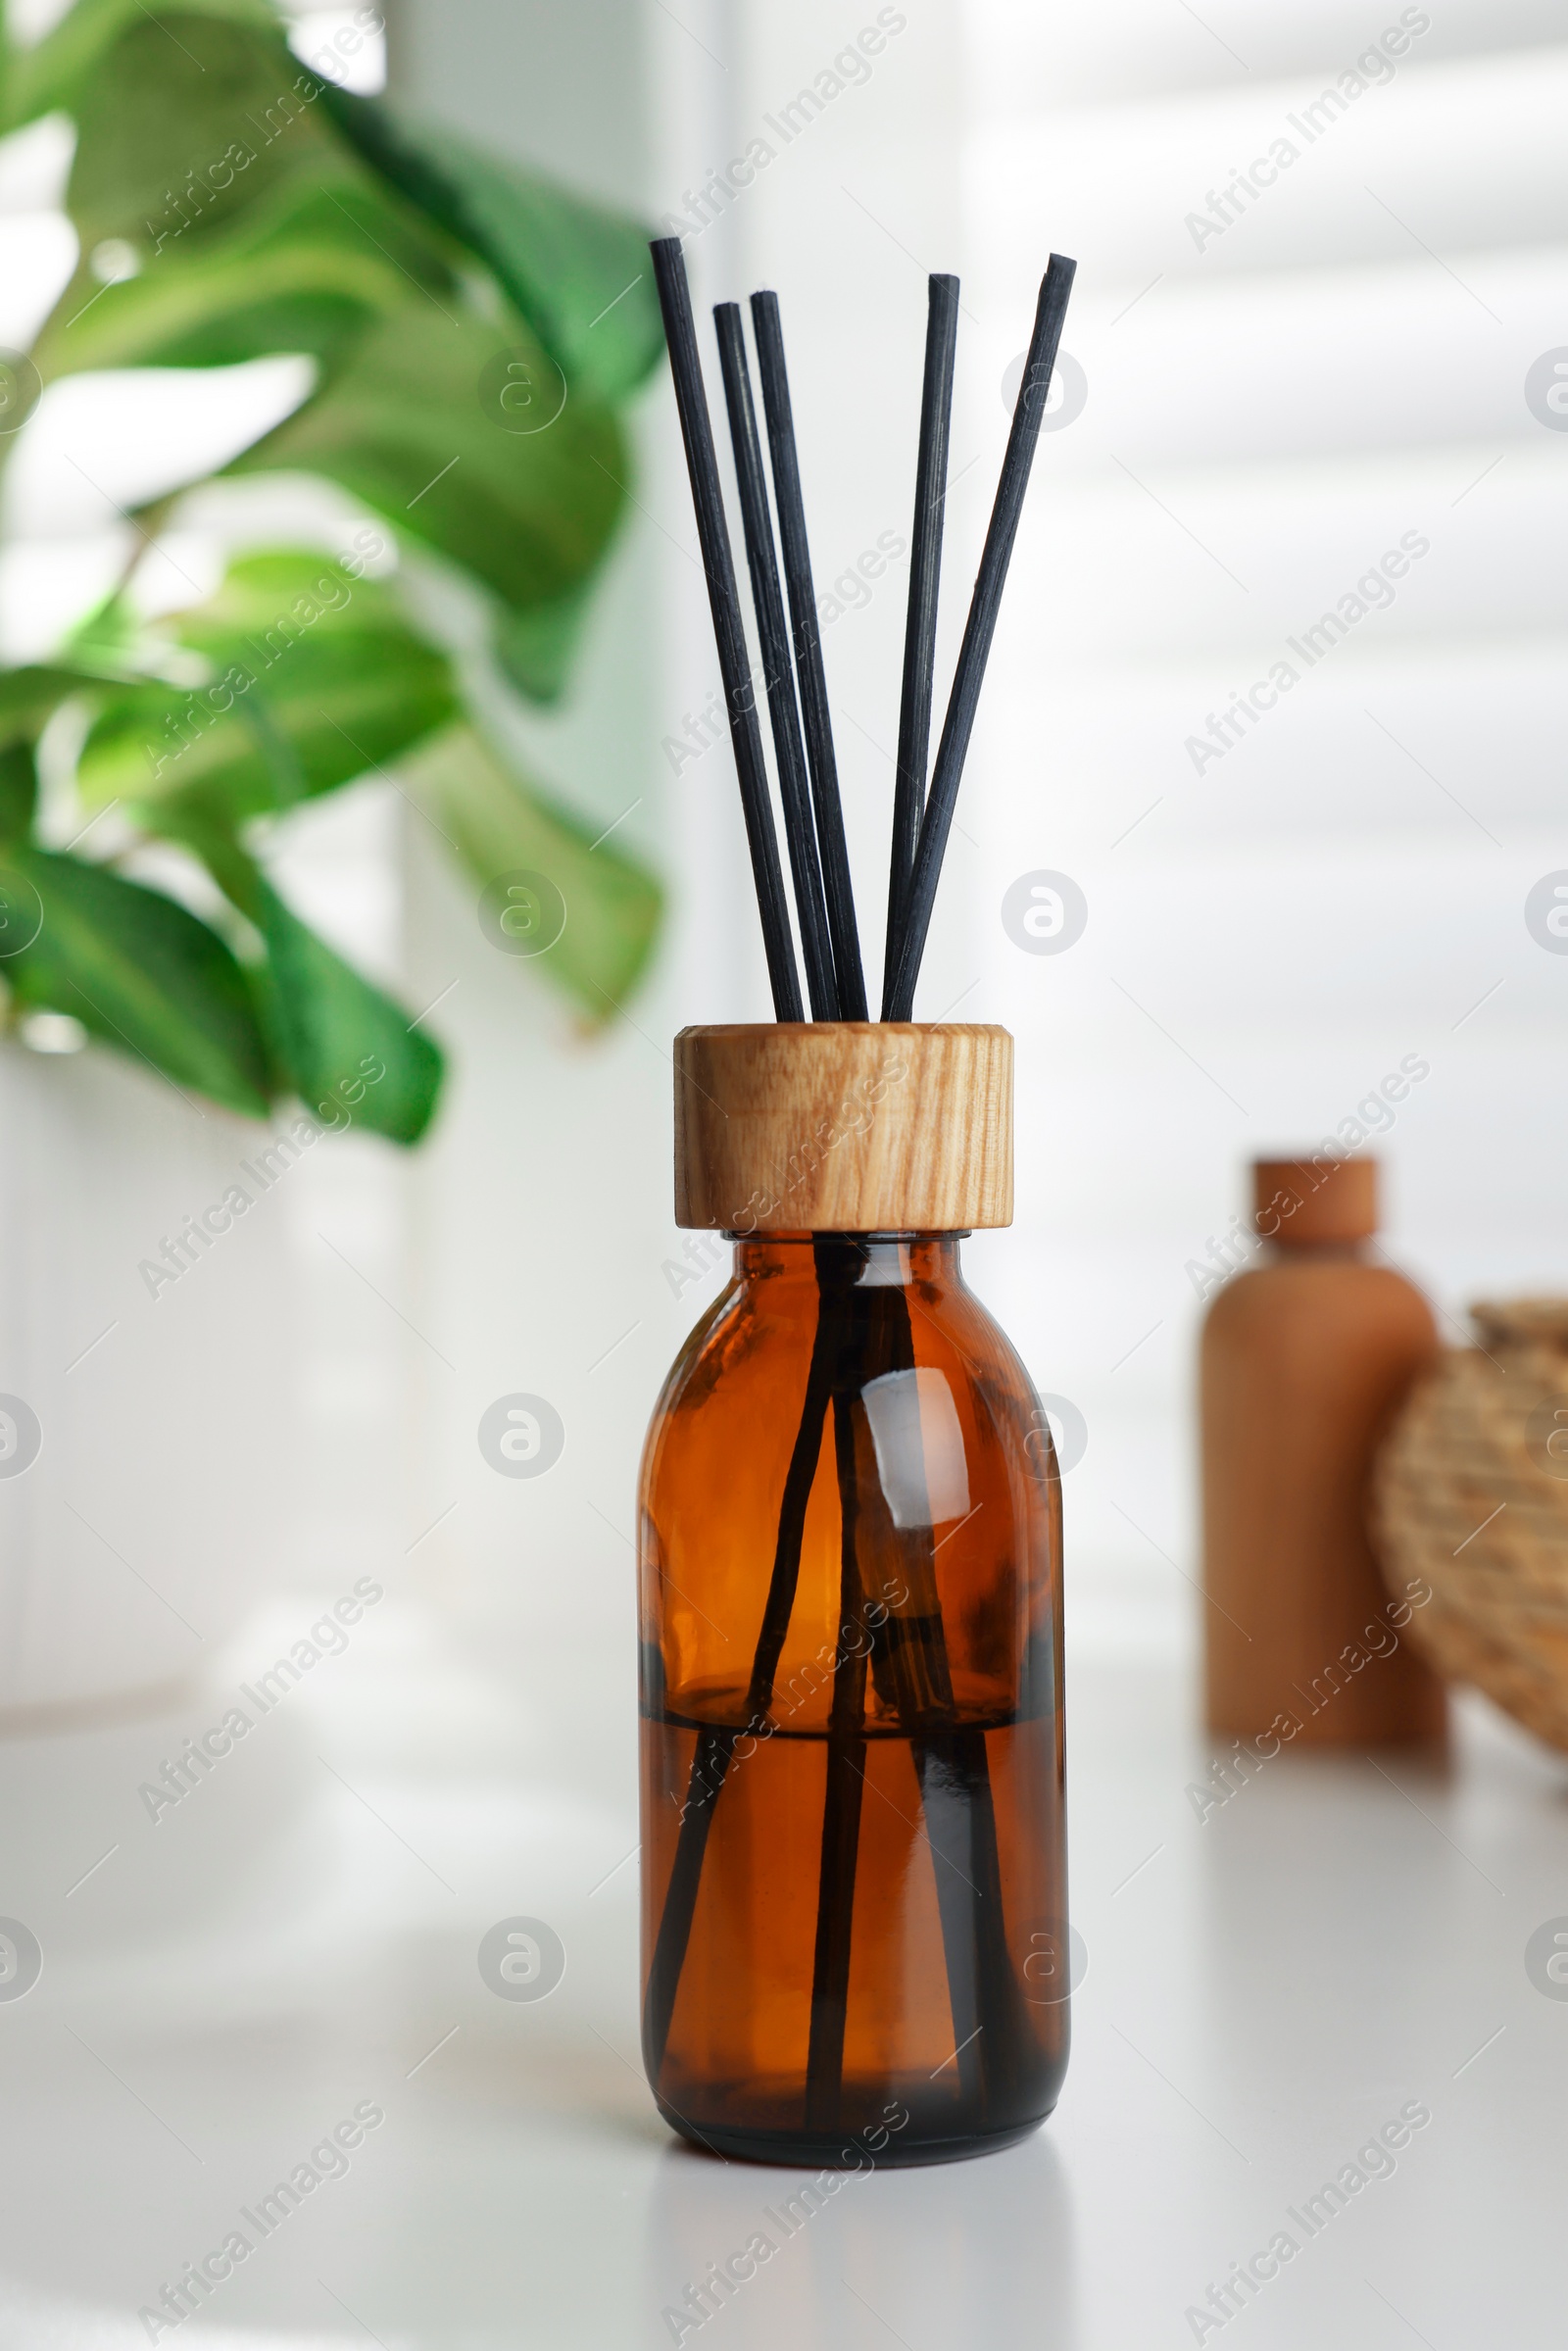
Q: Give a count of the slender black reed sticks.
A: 5